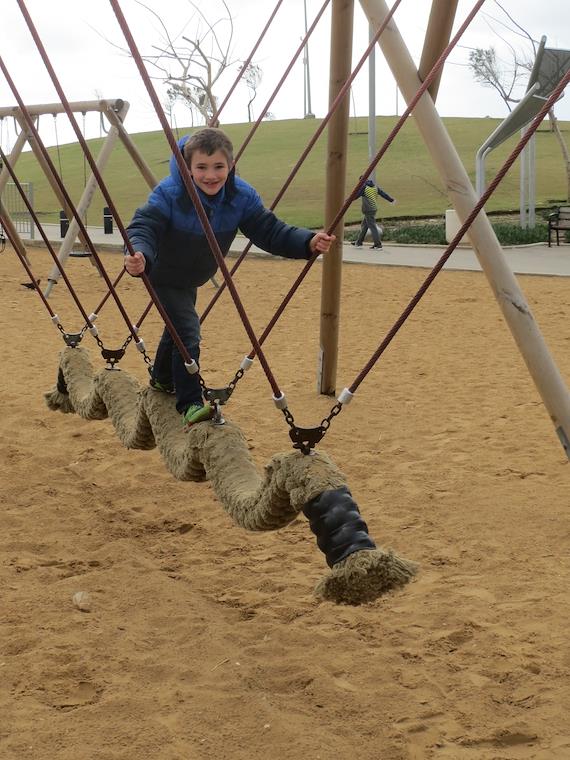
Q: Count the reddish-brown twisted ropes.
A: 10